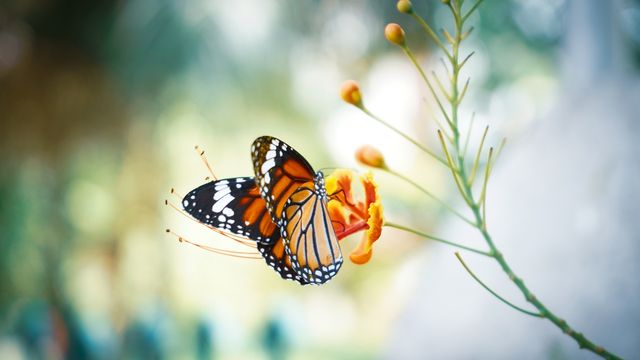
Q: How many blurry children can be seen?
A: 0